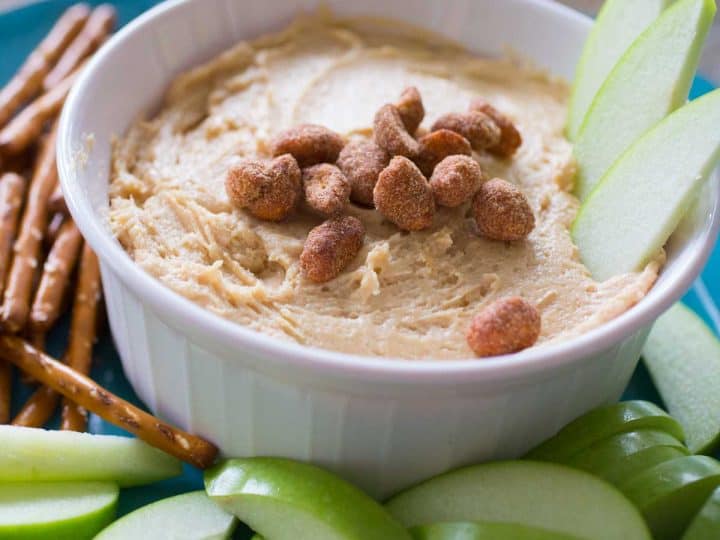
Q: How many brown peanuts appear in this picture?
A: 14